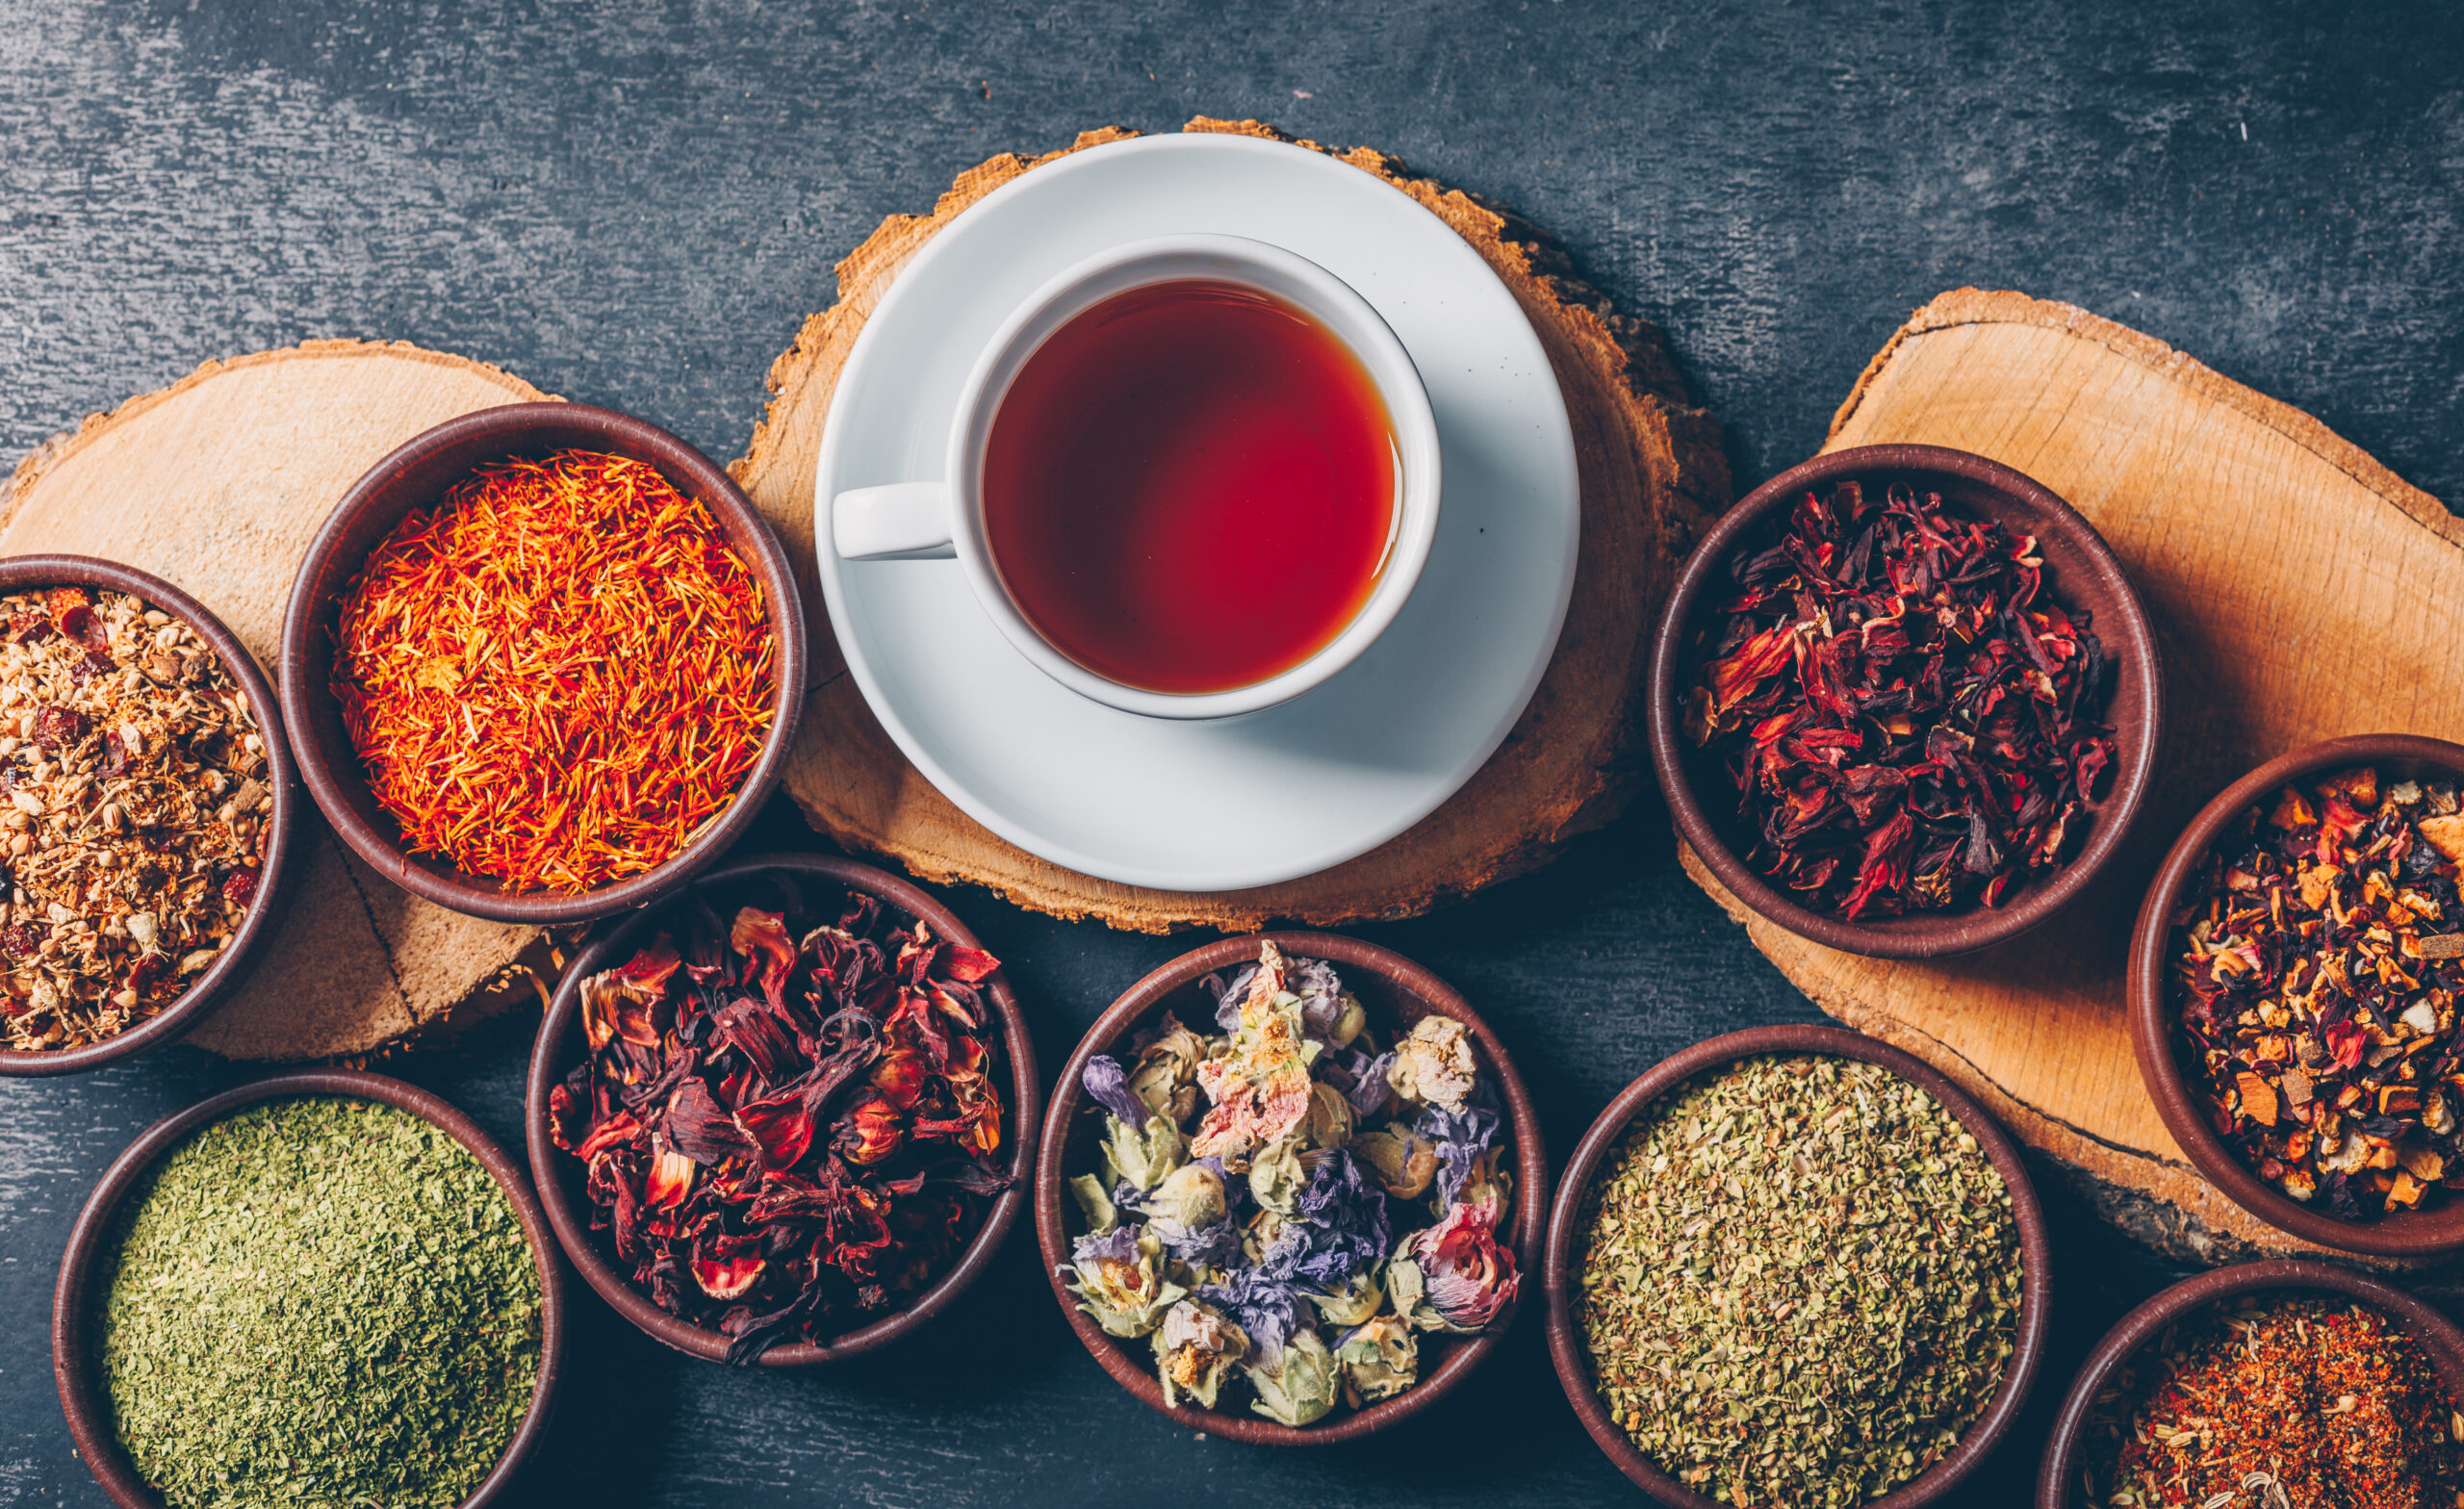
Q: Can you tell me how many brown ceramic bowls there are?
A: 9